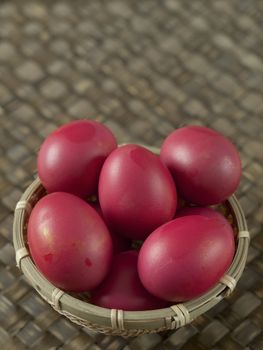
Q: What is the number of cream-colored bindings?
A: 7